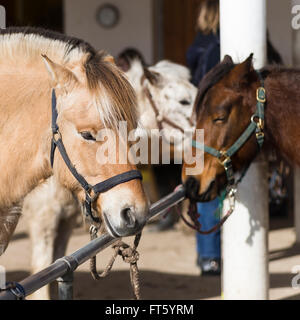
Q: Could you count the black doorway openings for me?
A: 1